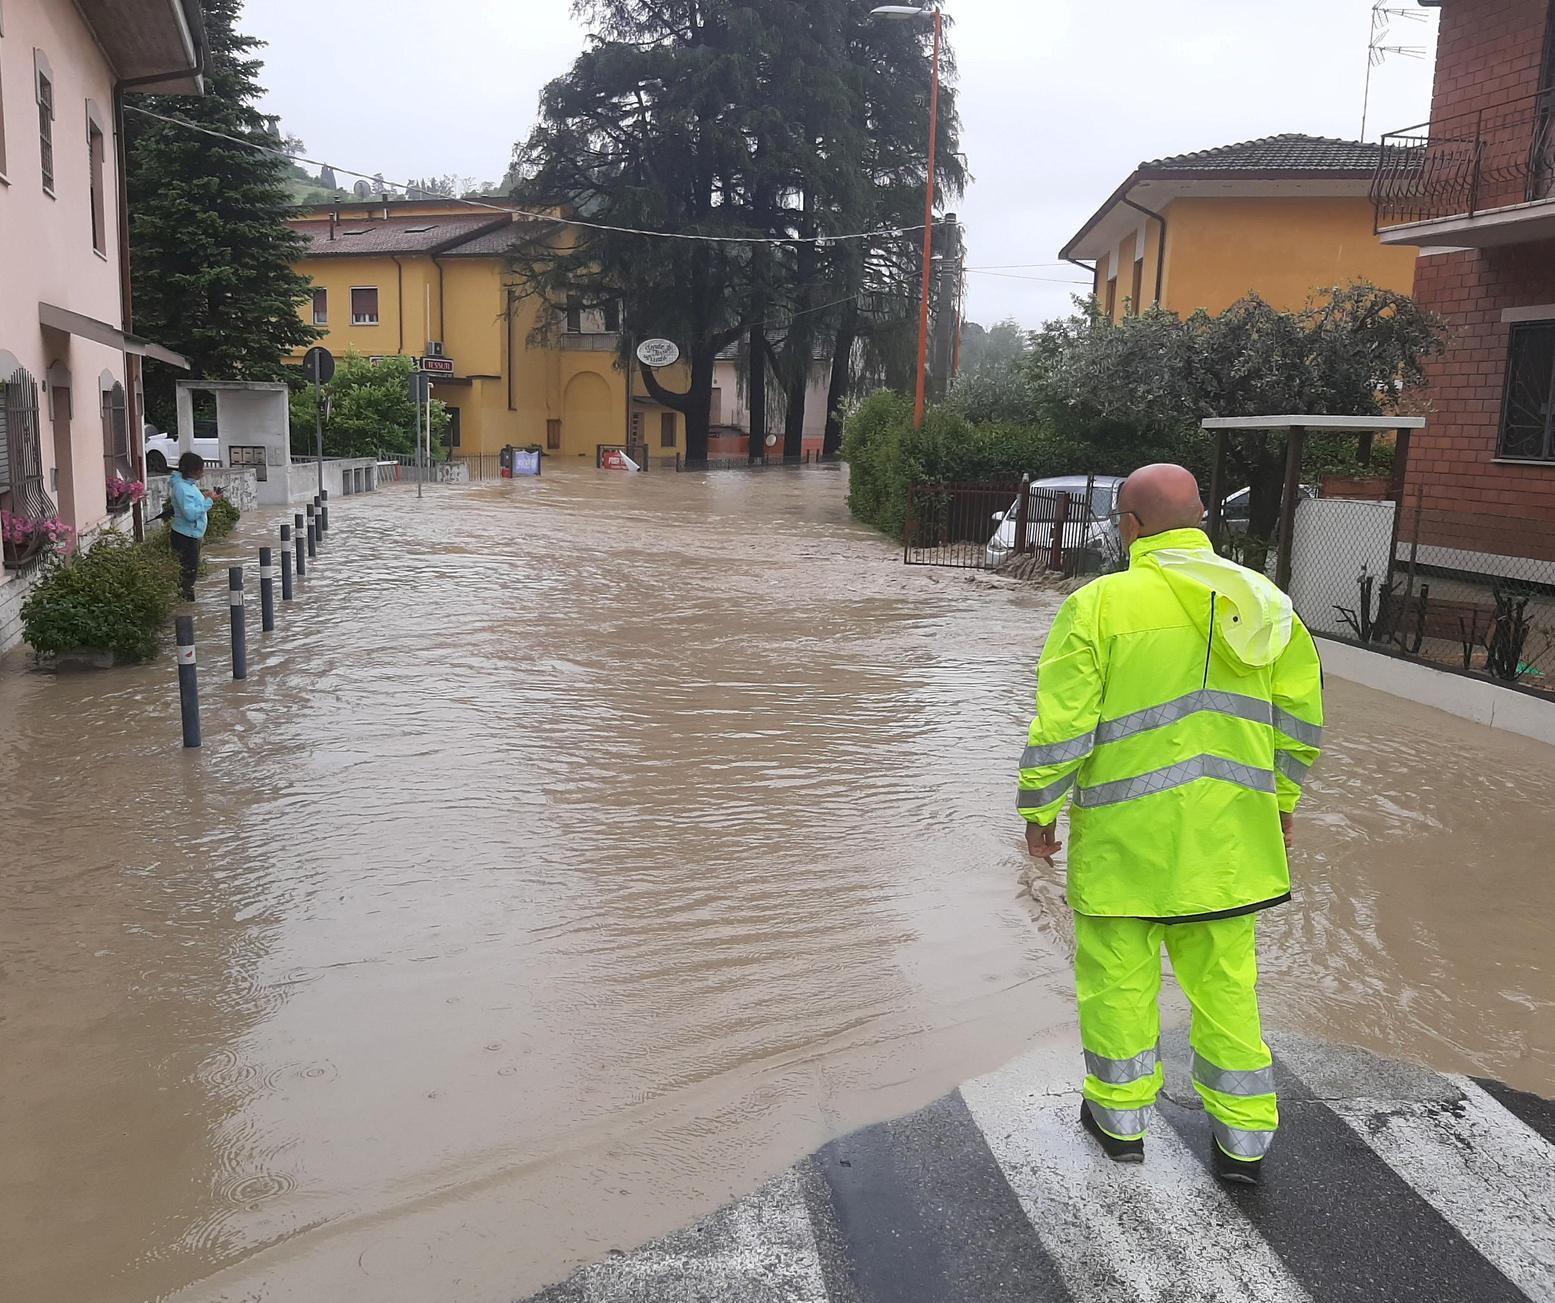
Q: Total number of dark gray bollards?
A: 8